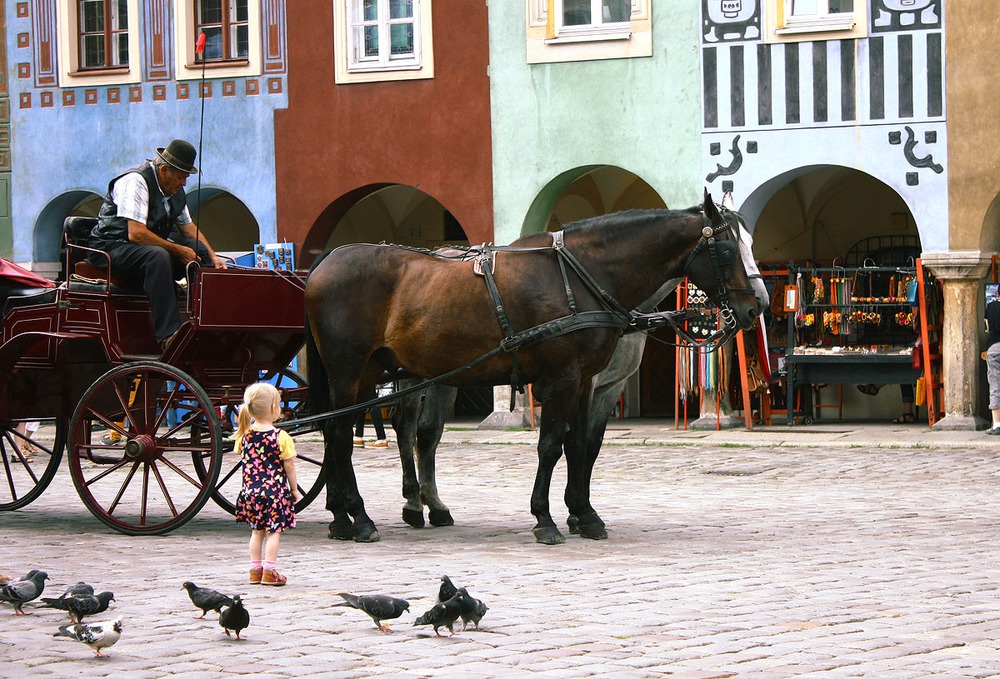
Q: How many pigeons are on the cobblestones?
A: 11